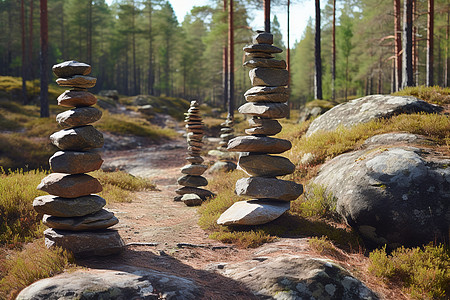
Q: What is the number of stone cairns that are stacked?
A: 4